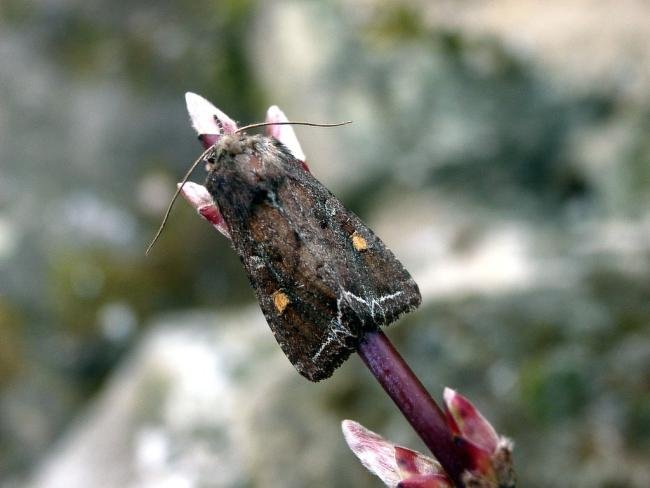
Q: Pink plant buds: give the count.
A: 5